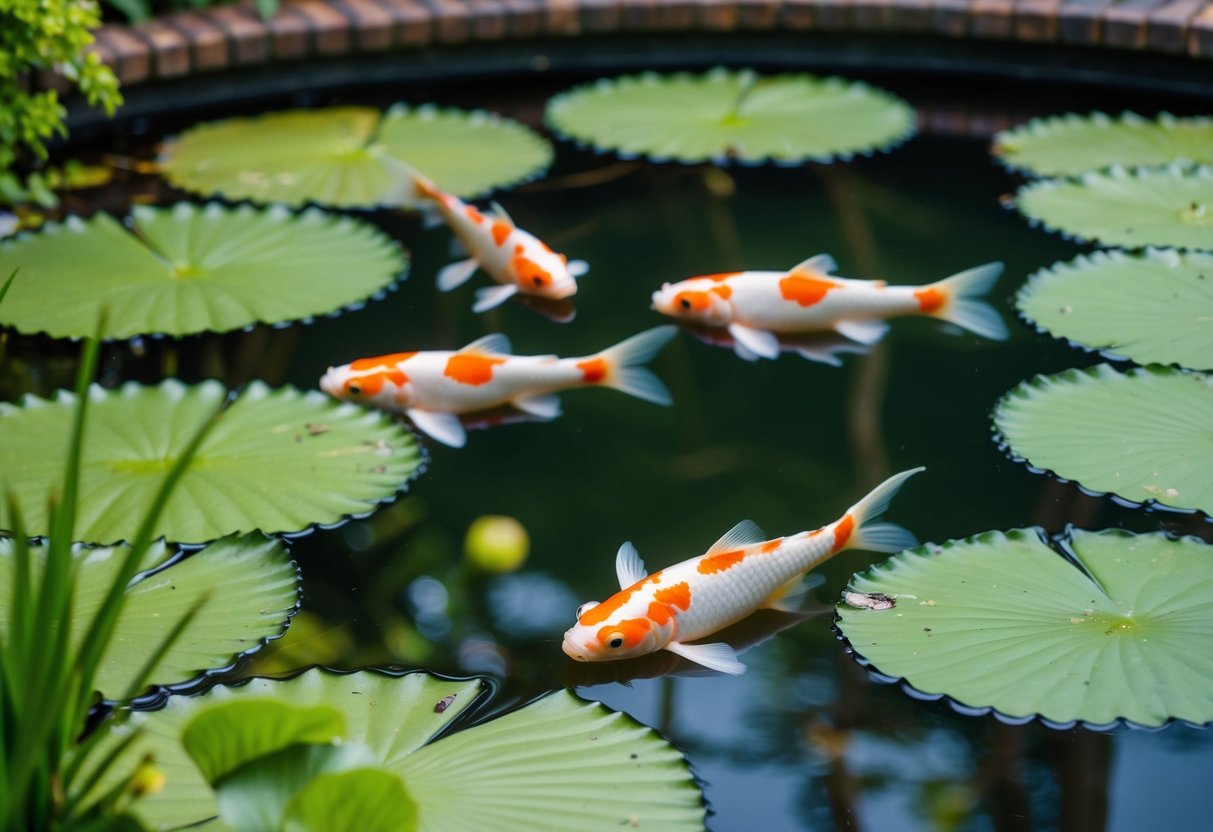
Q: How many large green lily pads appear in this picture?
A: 11